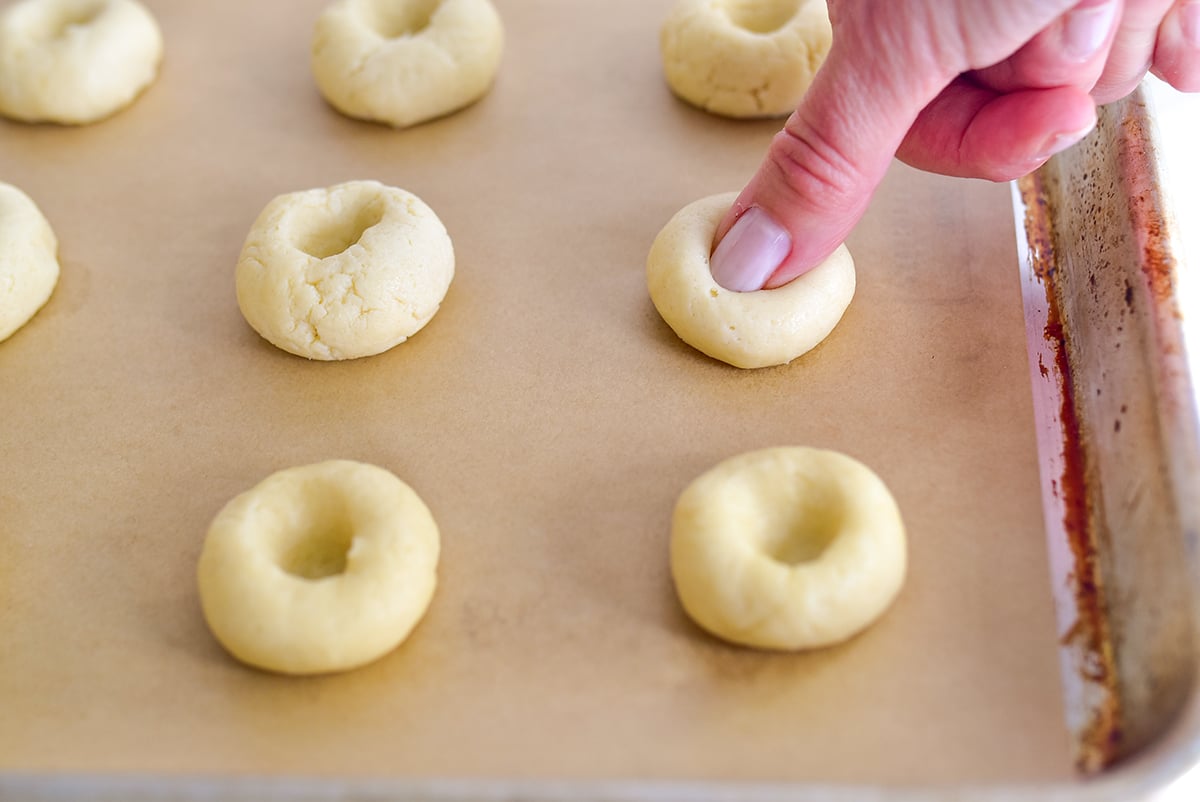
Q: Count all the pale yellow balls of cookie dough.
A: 8